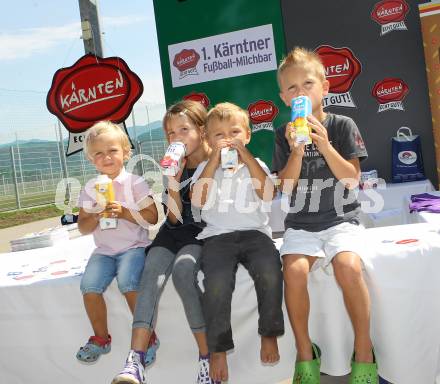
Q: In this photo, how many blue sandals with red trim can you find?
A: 2